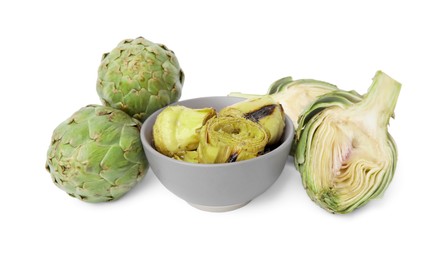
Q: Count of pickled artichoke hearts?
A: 3